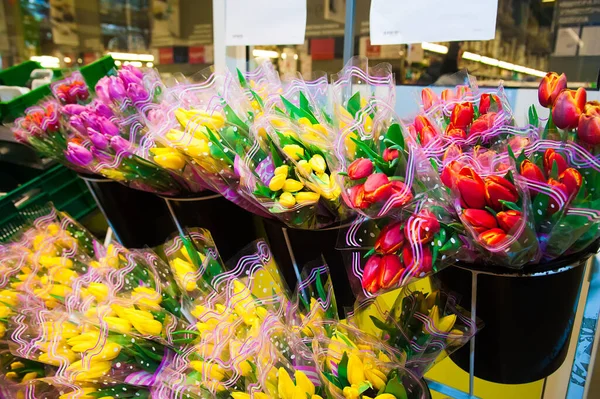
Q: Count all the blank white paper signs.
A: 2